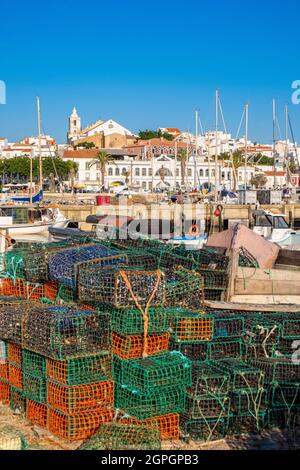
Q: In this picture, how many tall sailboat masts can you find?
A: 6